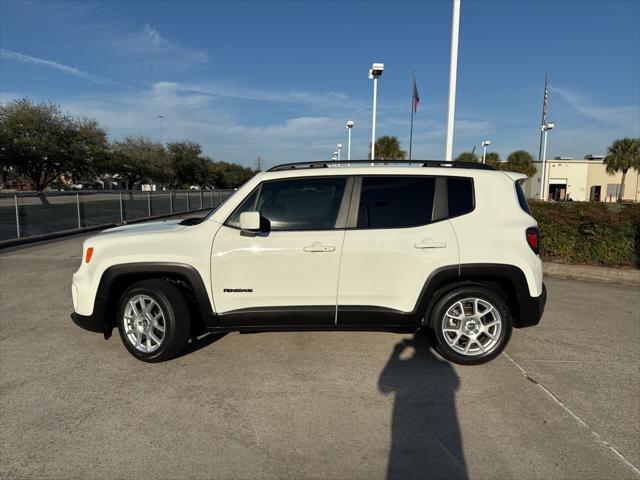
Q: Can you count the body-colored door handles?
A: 2